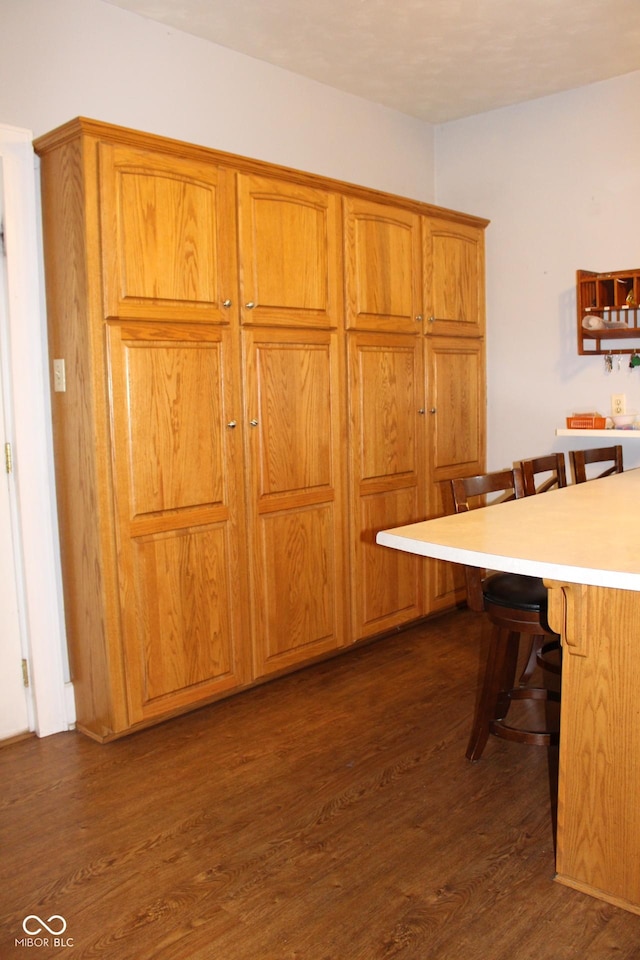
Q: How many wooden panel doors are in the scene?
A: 8